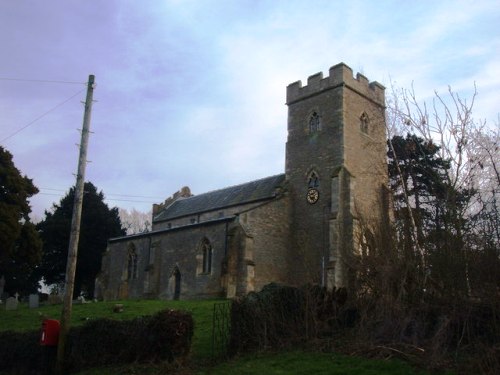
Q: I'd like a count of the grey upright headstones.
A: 2